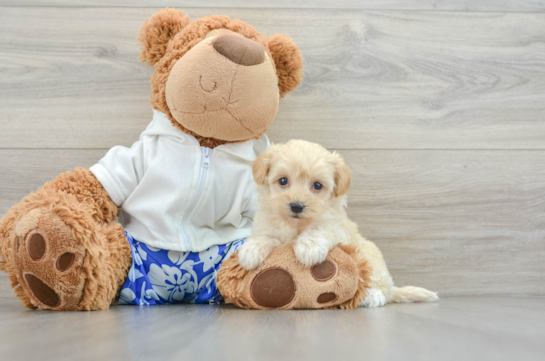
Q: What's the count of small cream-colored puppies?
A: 1